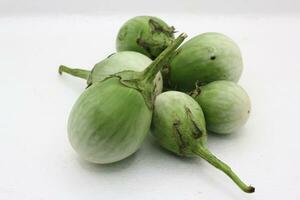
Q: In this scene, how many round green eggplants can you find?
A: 6